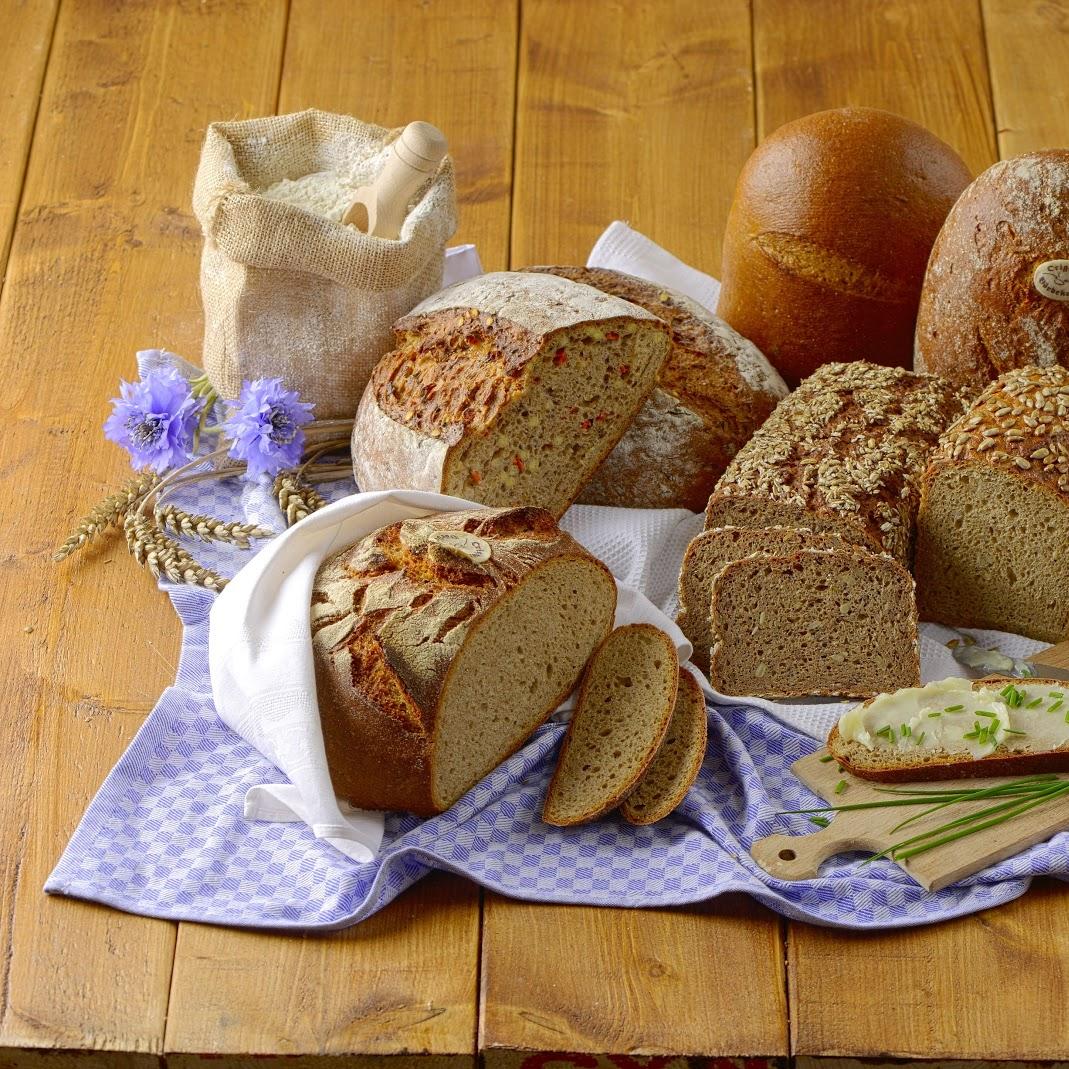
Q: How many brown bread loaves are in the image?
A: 7